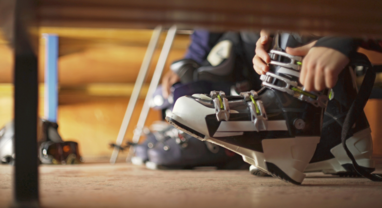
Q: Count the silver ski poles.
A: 2